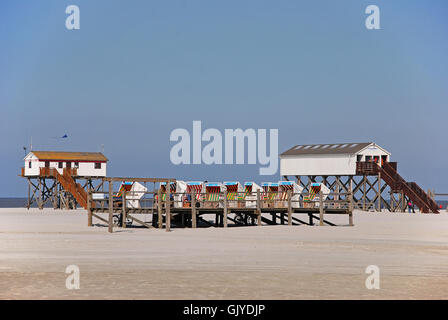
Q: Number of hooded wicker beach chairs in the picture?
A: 10